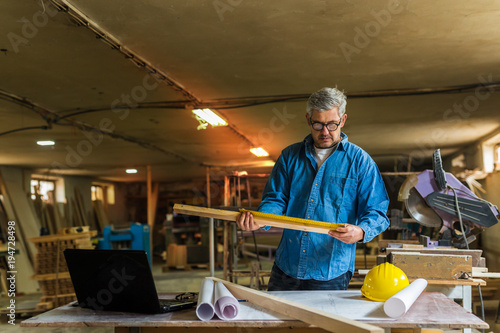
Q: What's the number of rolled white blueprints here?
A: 3